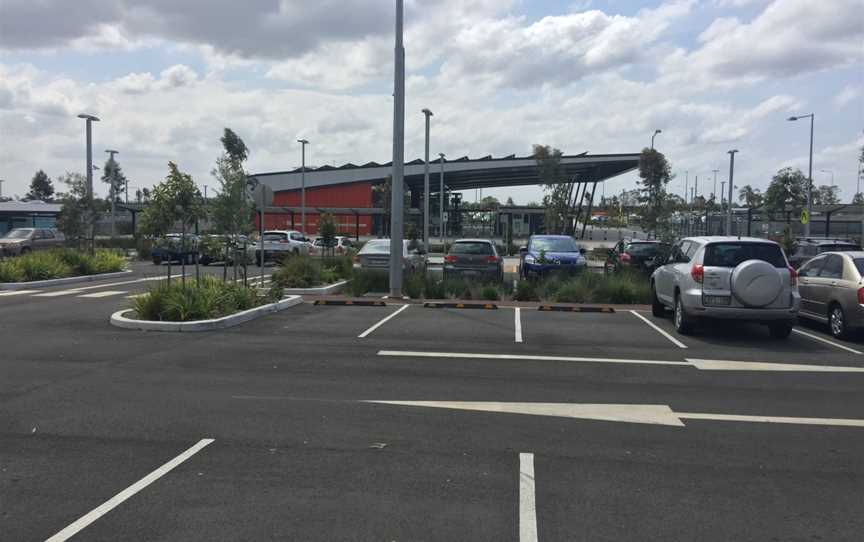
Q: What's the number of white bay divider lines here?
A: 6